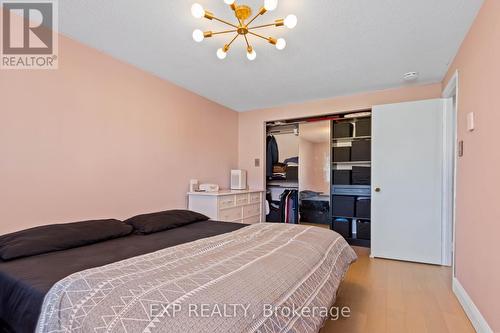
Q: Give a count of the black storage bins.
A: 10